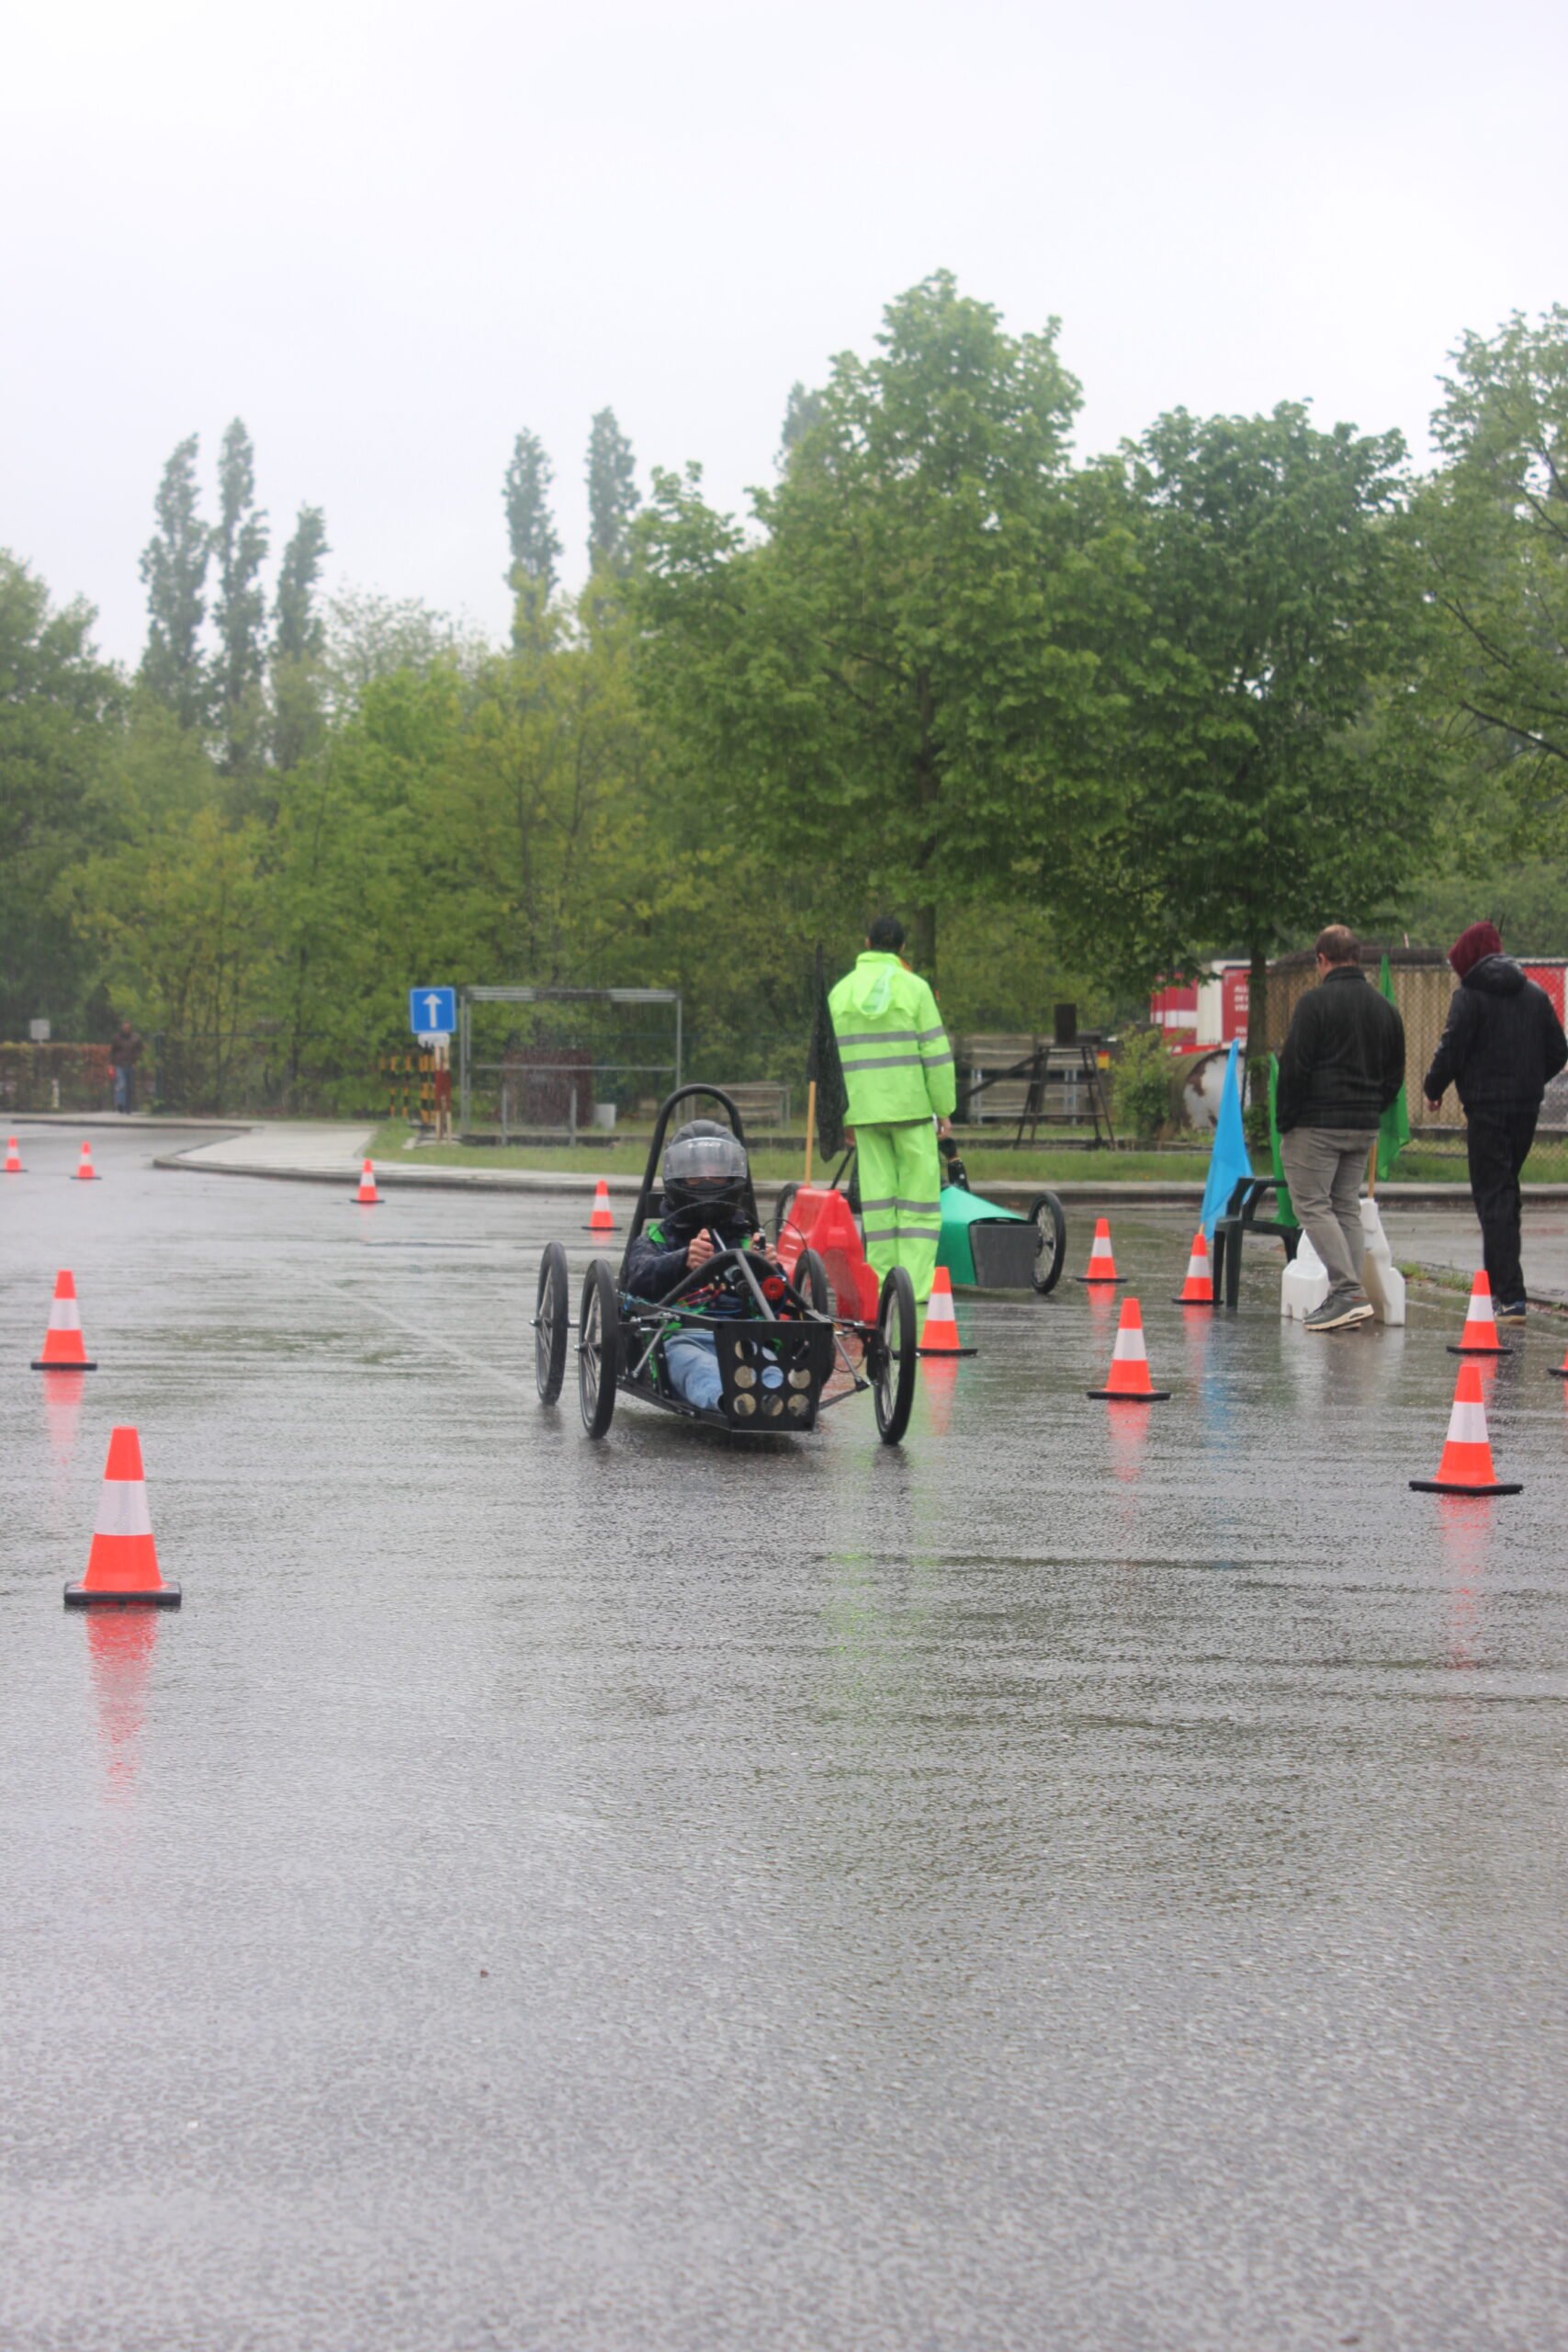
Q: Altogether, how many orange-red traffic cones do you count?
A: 13